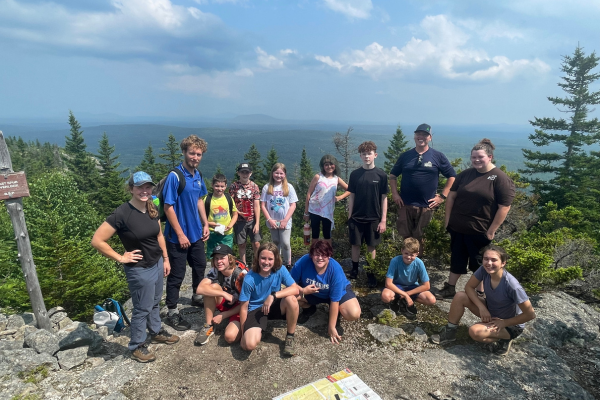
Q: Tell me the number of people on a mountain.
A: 14